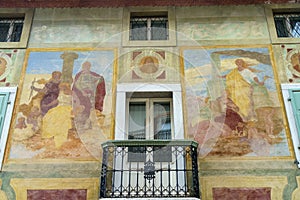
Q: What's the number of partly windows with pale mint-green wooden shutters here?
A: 2